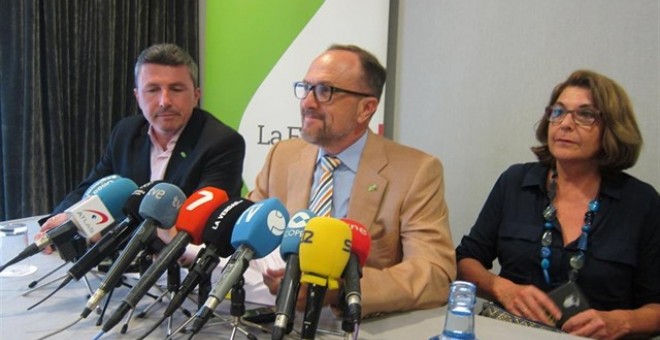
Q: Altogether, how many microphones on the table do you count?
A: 9